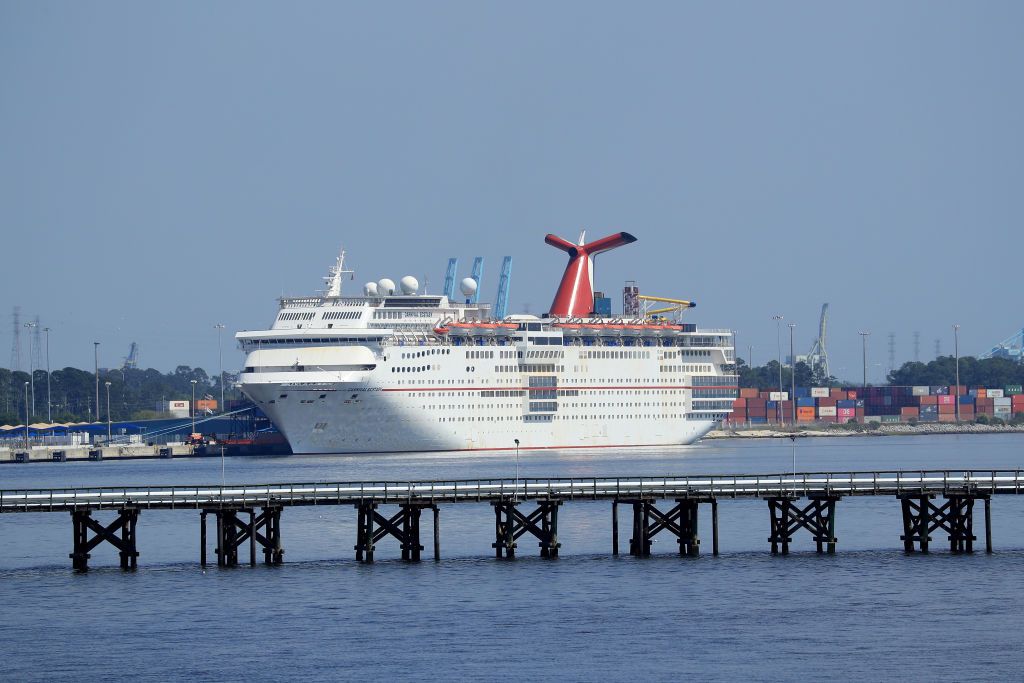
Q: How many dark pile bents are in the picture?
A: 7